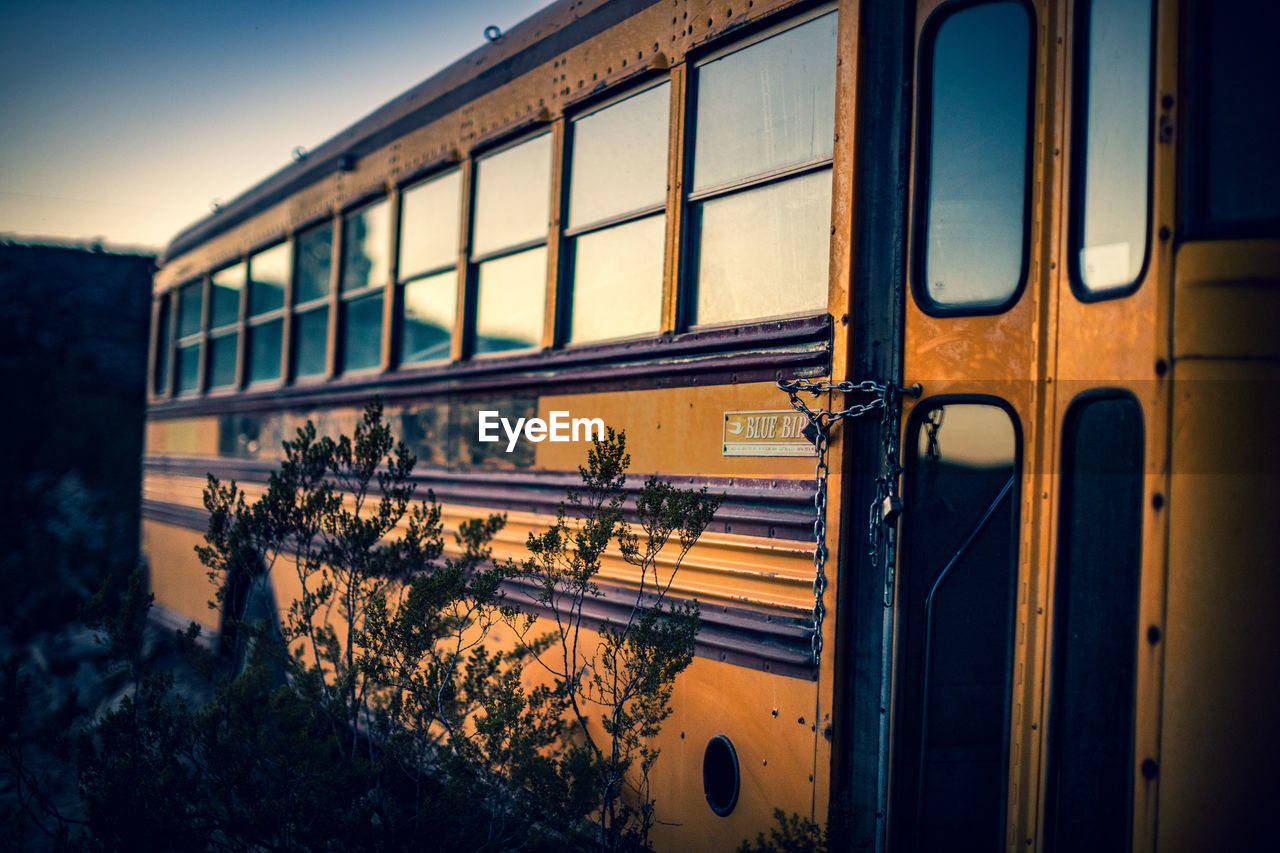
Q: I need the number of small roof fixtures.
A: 3